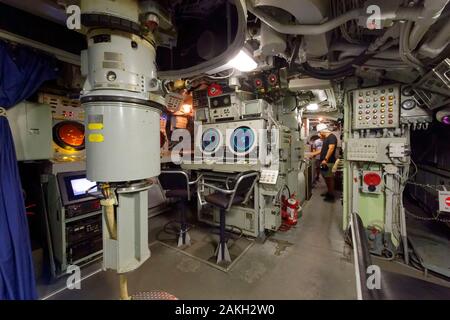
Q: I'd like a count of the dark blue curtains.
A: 1